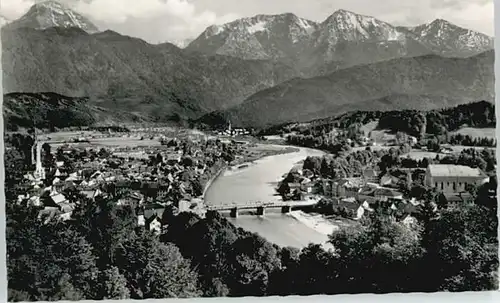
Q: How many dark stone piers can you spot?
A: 3